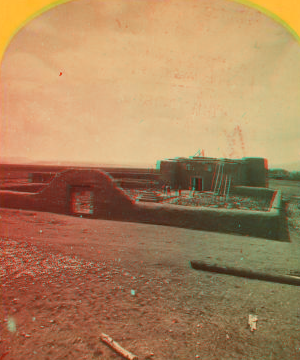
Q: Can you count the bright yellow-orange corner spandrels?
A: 2